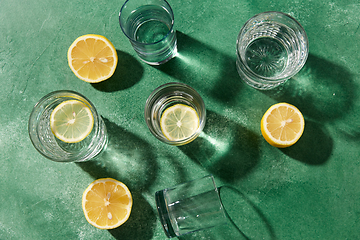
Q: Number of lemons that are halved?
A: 3